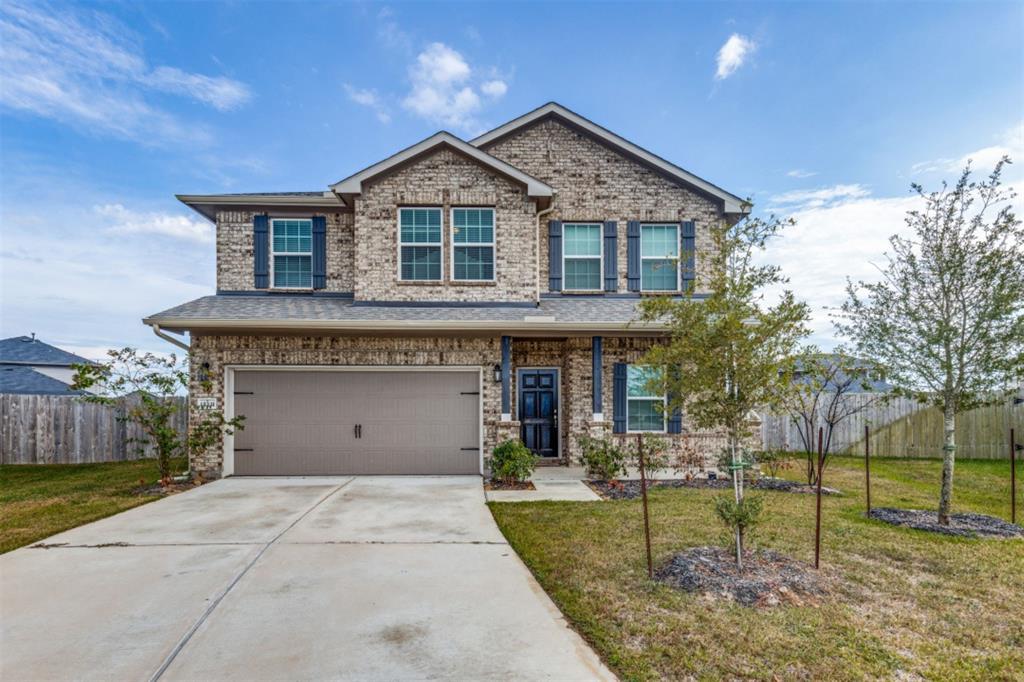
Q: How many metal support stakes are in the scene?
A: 4